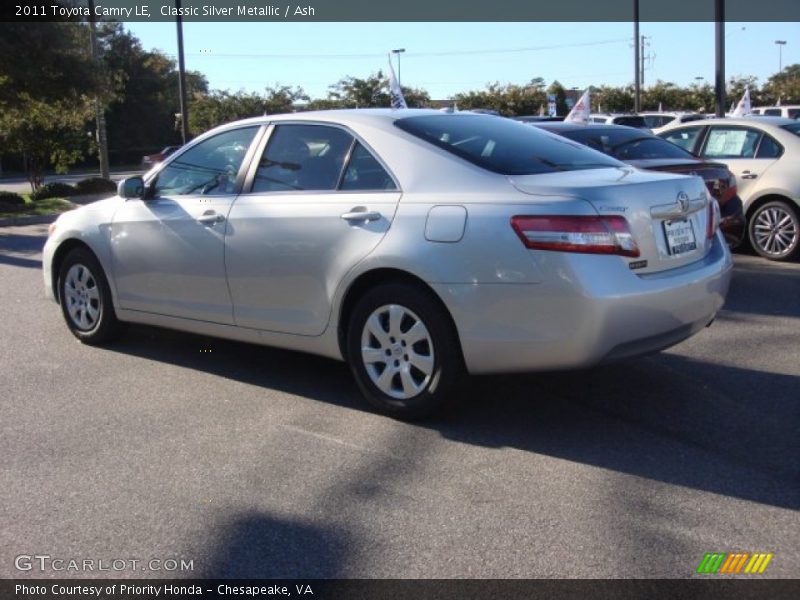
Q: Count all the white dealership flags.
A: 3